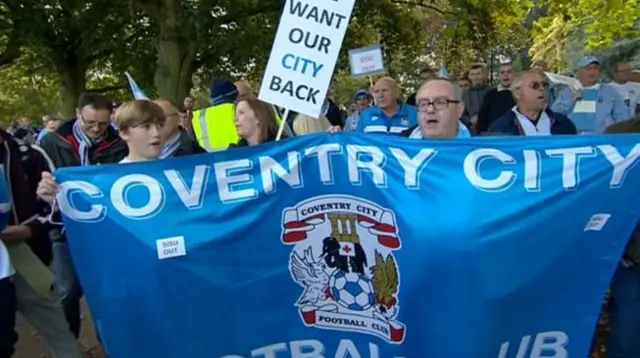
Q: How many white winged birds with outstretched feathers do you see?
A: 1